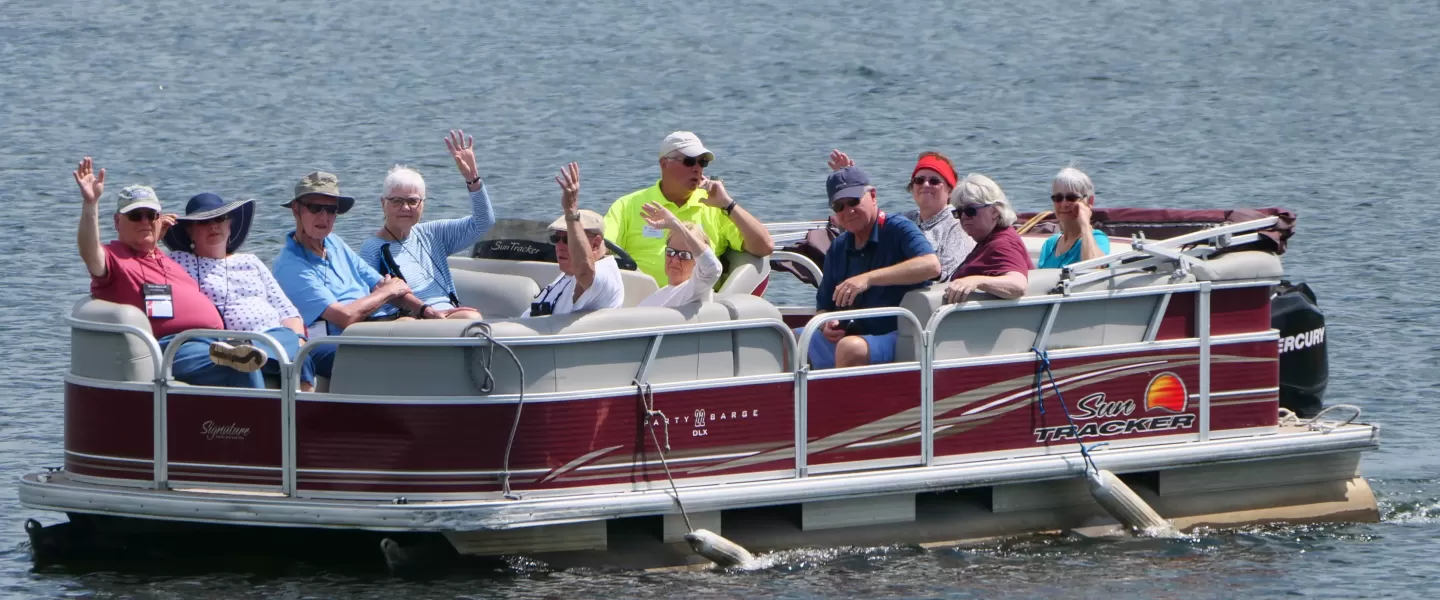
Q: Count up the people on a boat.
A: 11